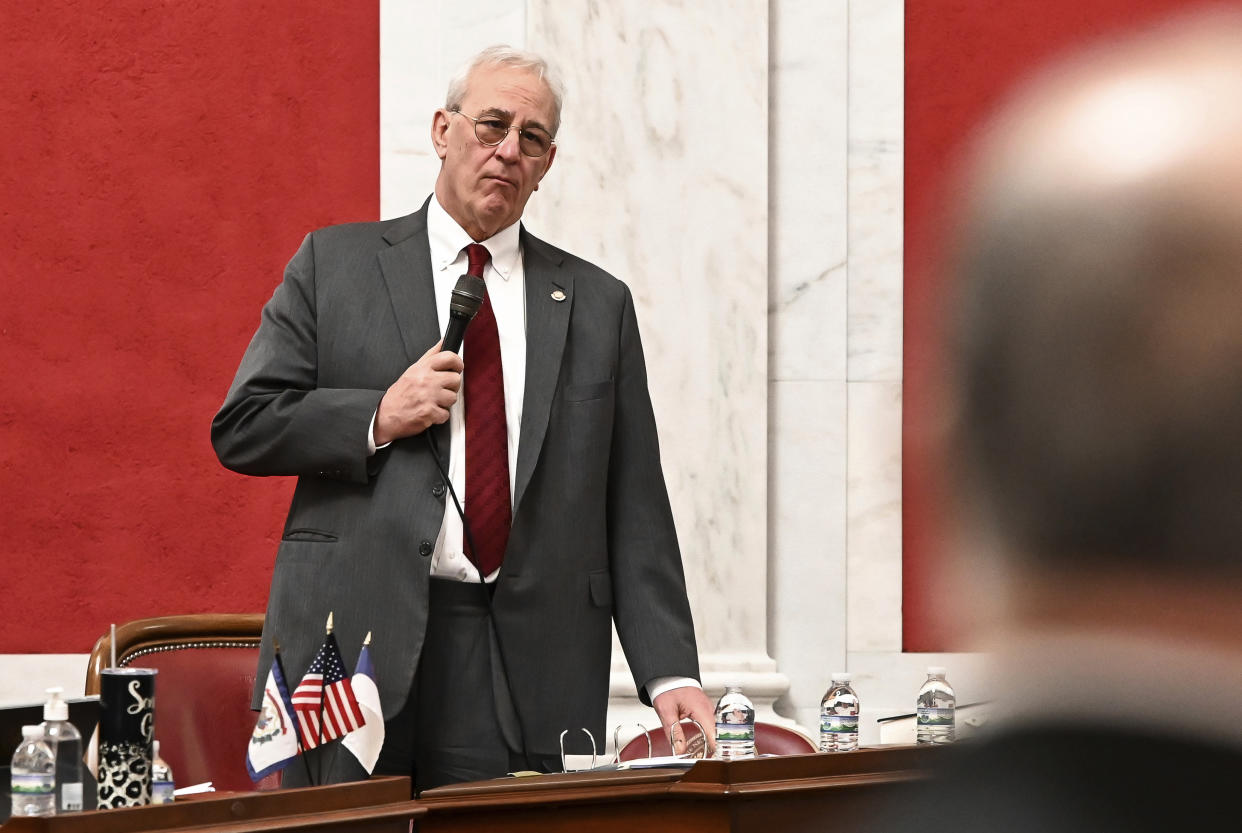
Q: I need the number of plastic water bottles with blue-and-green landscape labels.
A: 5